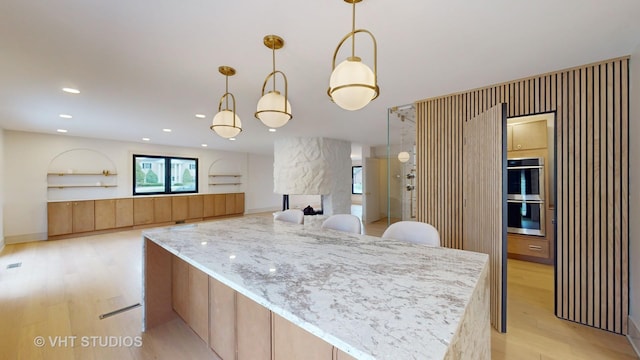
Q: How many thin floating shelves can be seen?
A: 4